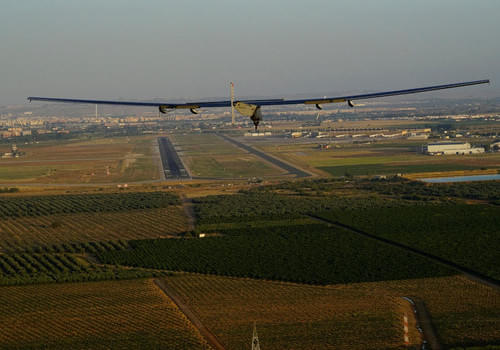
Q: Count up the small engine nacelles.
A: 4